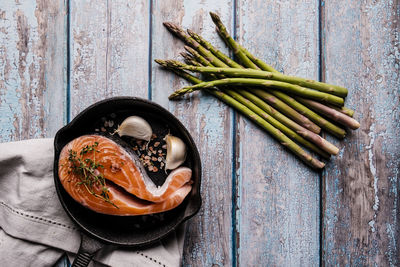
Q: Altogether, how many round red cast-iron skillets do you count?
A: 0